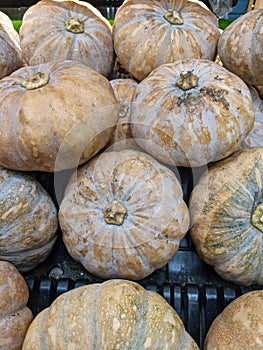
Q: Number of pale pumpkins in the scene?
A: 14